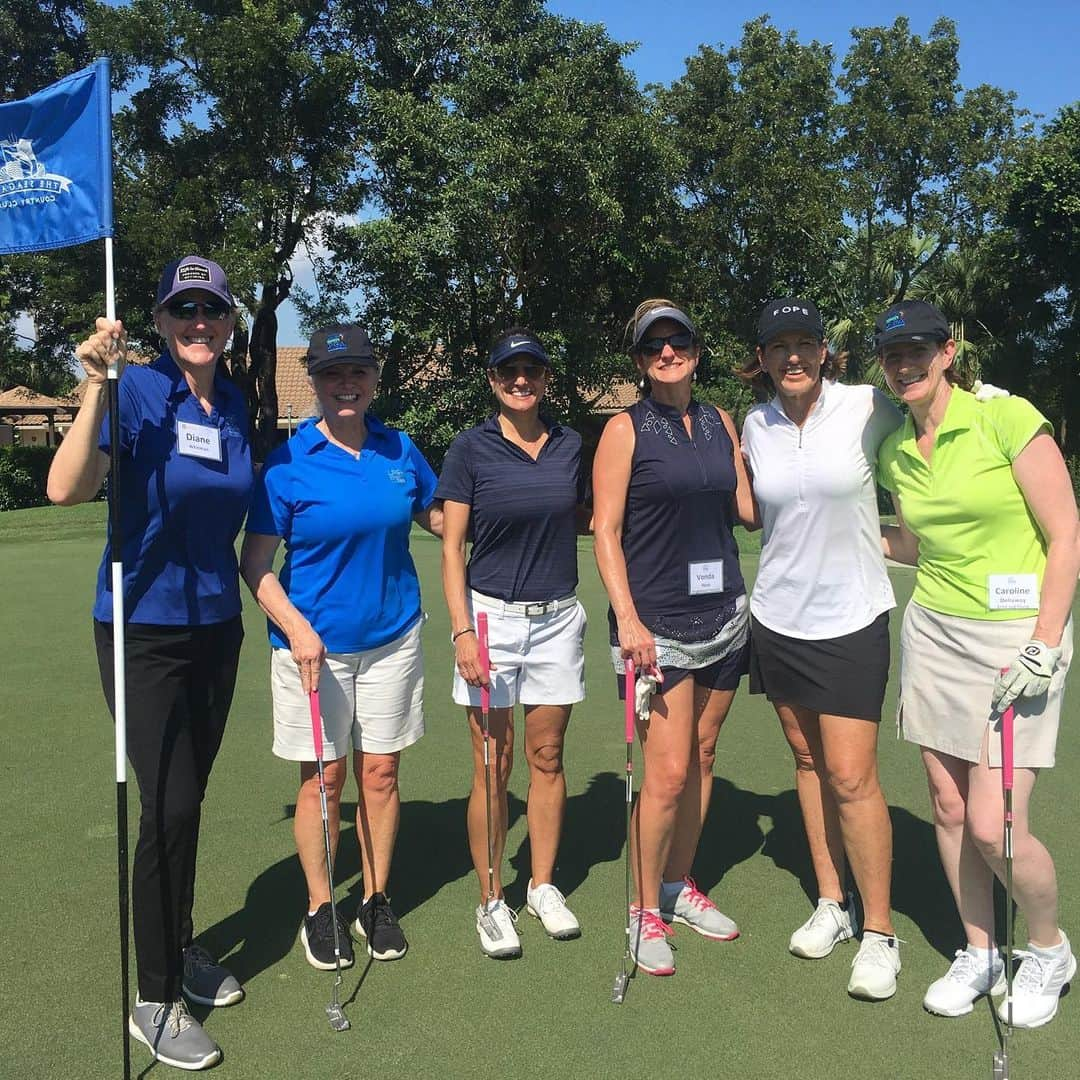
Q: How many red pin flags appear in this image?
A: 0